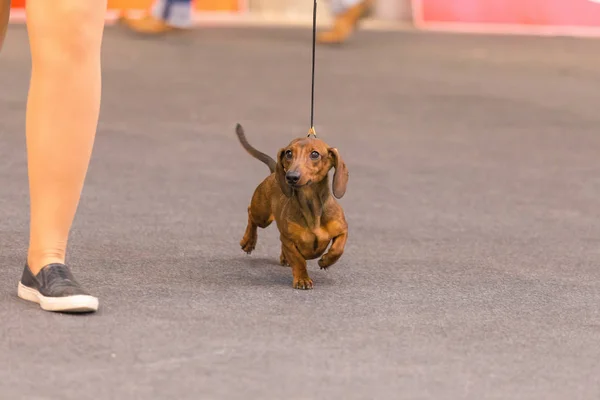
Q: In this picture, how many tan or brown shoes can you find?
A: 2